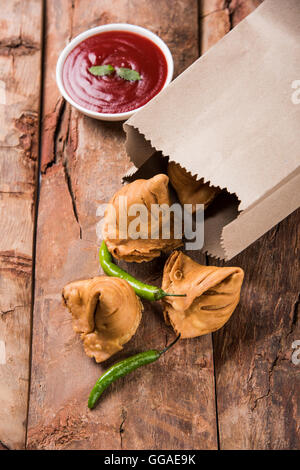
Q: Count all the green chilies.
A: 2